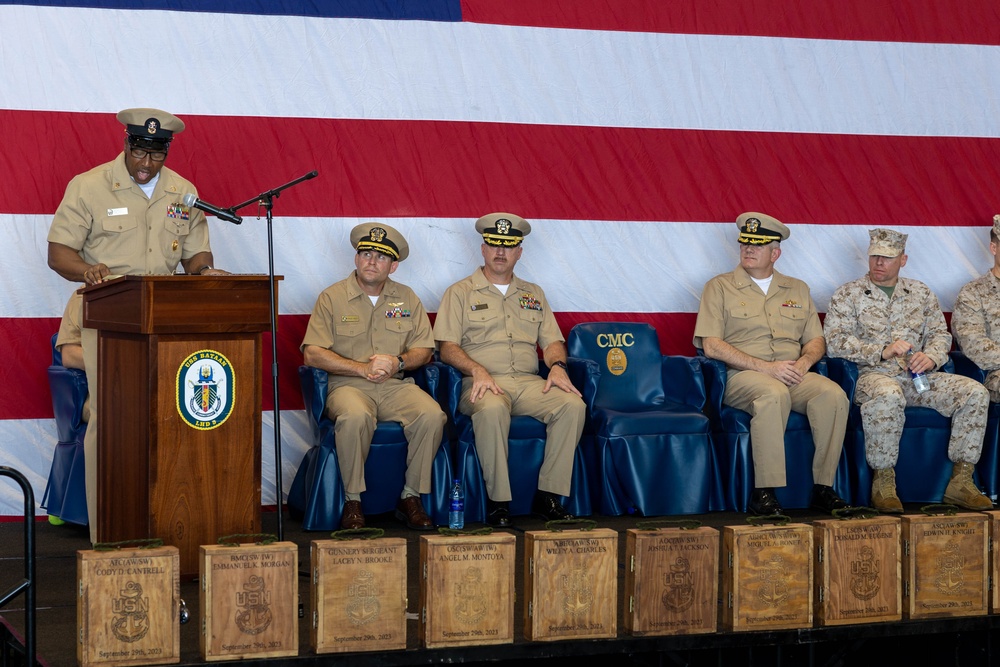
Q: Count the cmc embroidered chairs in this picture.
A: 1